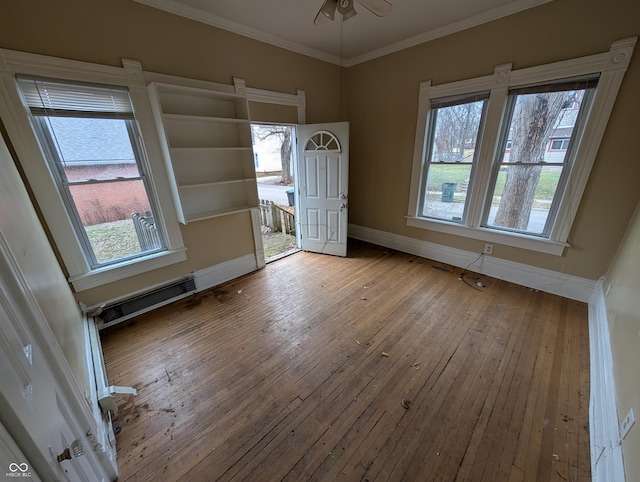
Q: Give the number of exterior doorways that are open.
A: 1